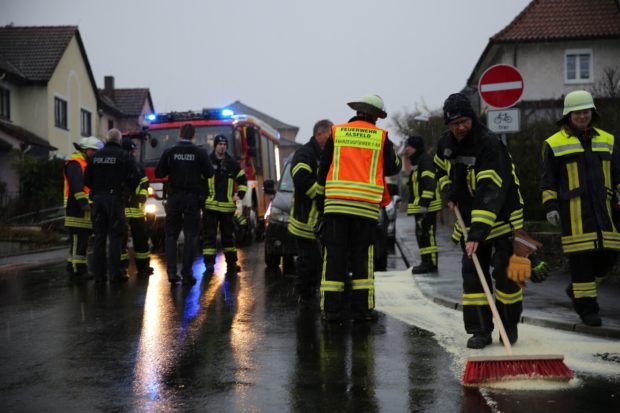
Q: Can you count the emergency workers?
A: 10